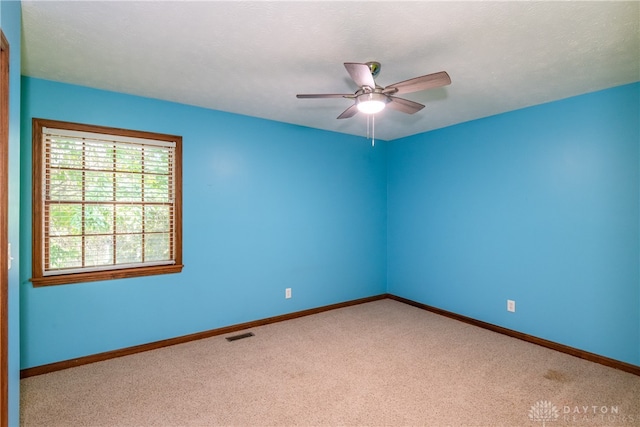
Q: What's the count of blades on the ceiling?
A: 5